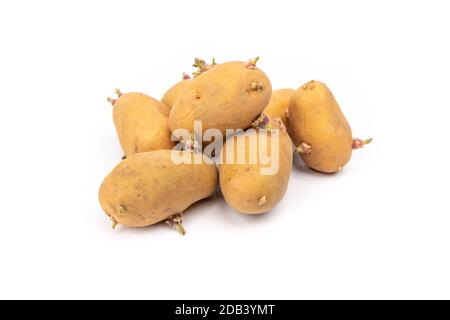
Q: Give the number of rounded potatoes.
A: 7